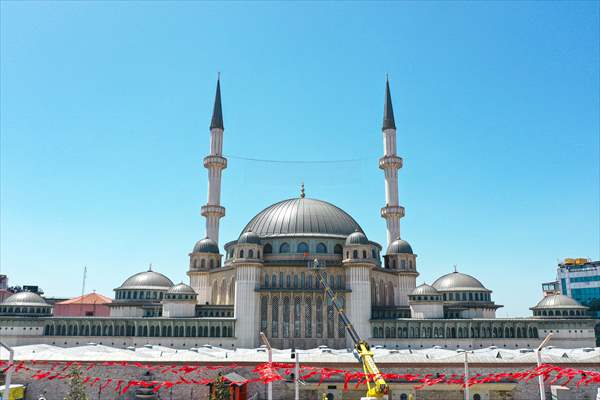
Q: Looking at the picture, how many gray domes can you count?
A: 11